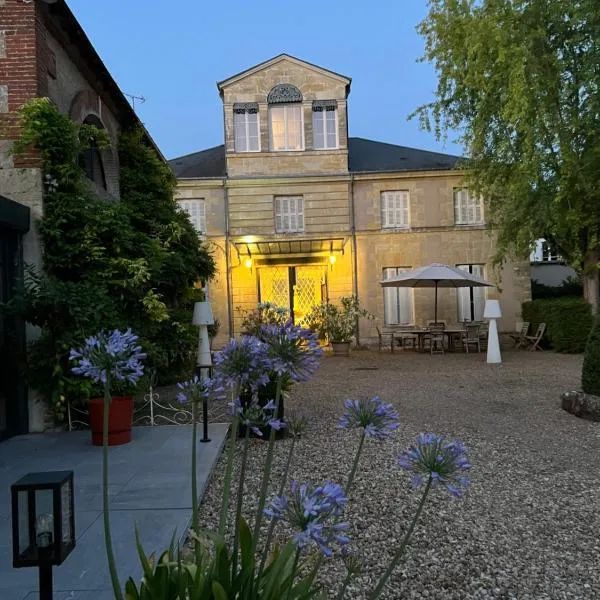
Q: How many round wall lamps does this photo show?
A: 2